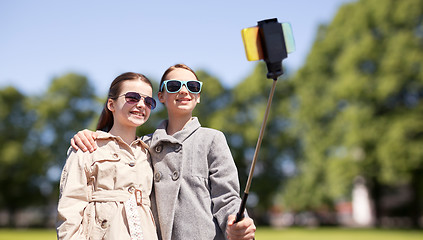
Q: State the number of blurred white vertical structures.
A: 1